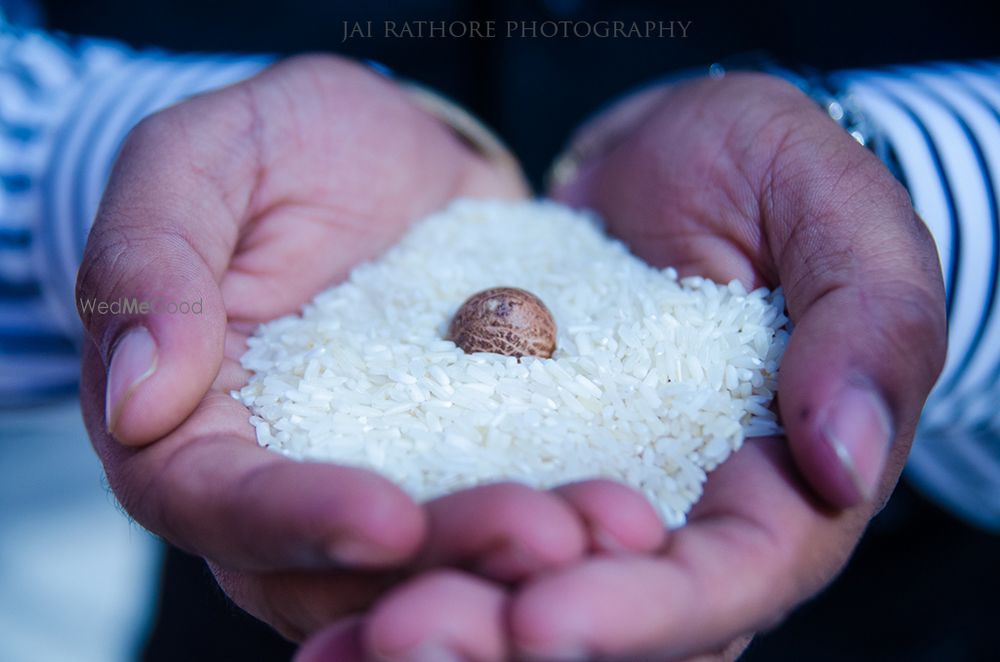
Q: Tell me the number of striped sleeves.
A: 2